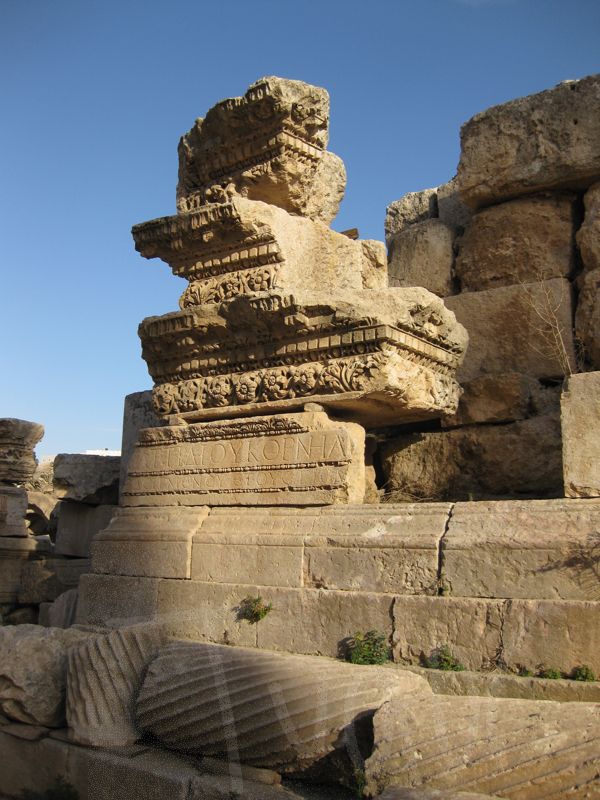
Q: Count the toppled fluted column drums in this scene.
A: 3